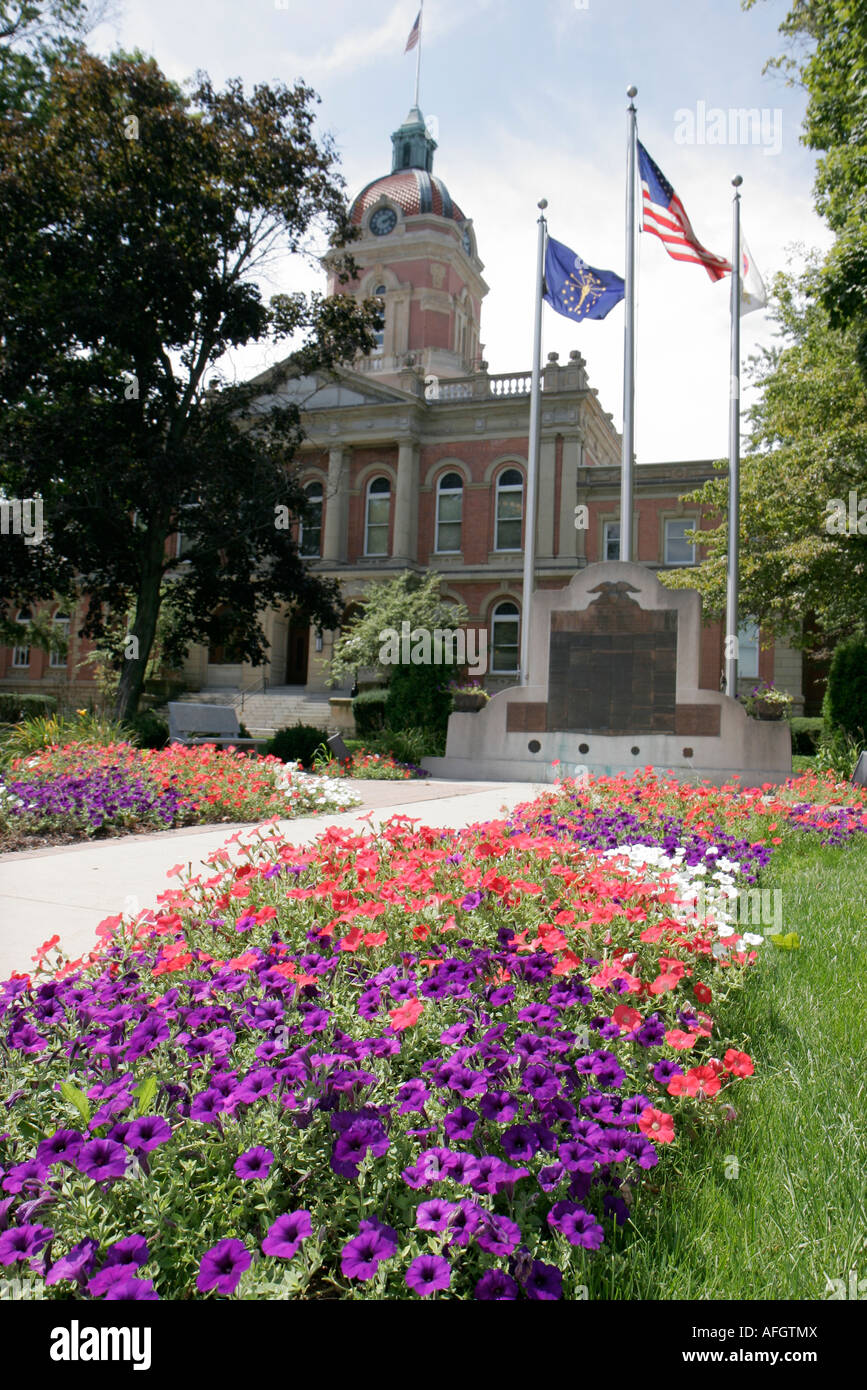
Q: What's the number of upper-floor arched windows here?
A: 4